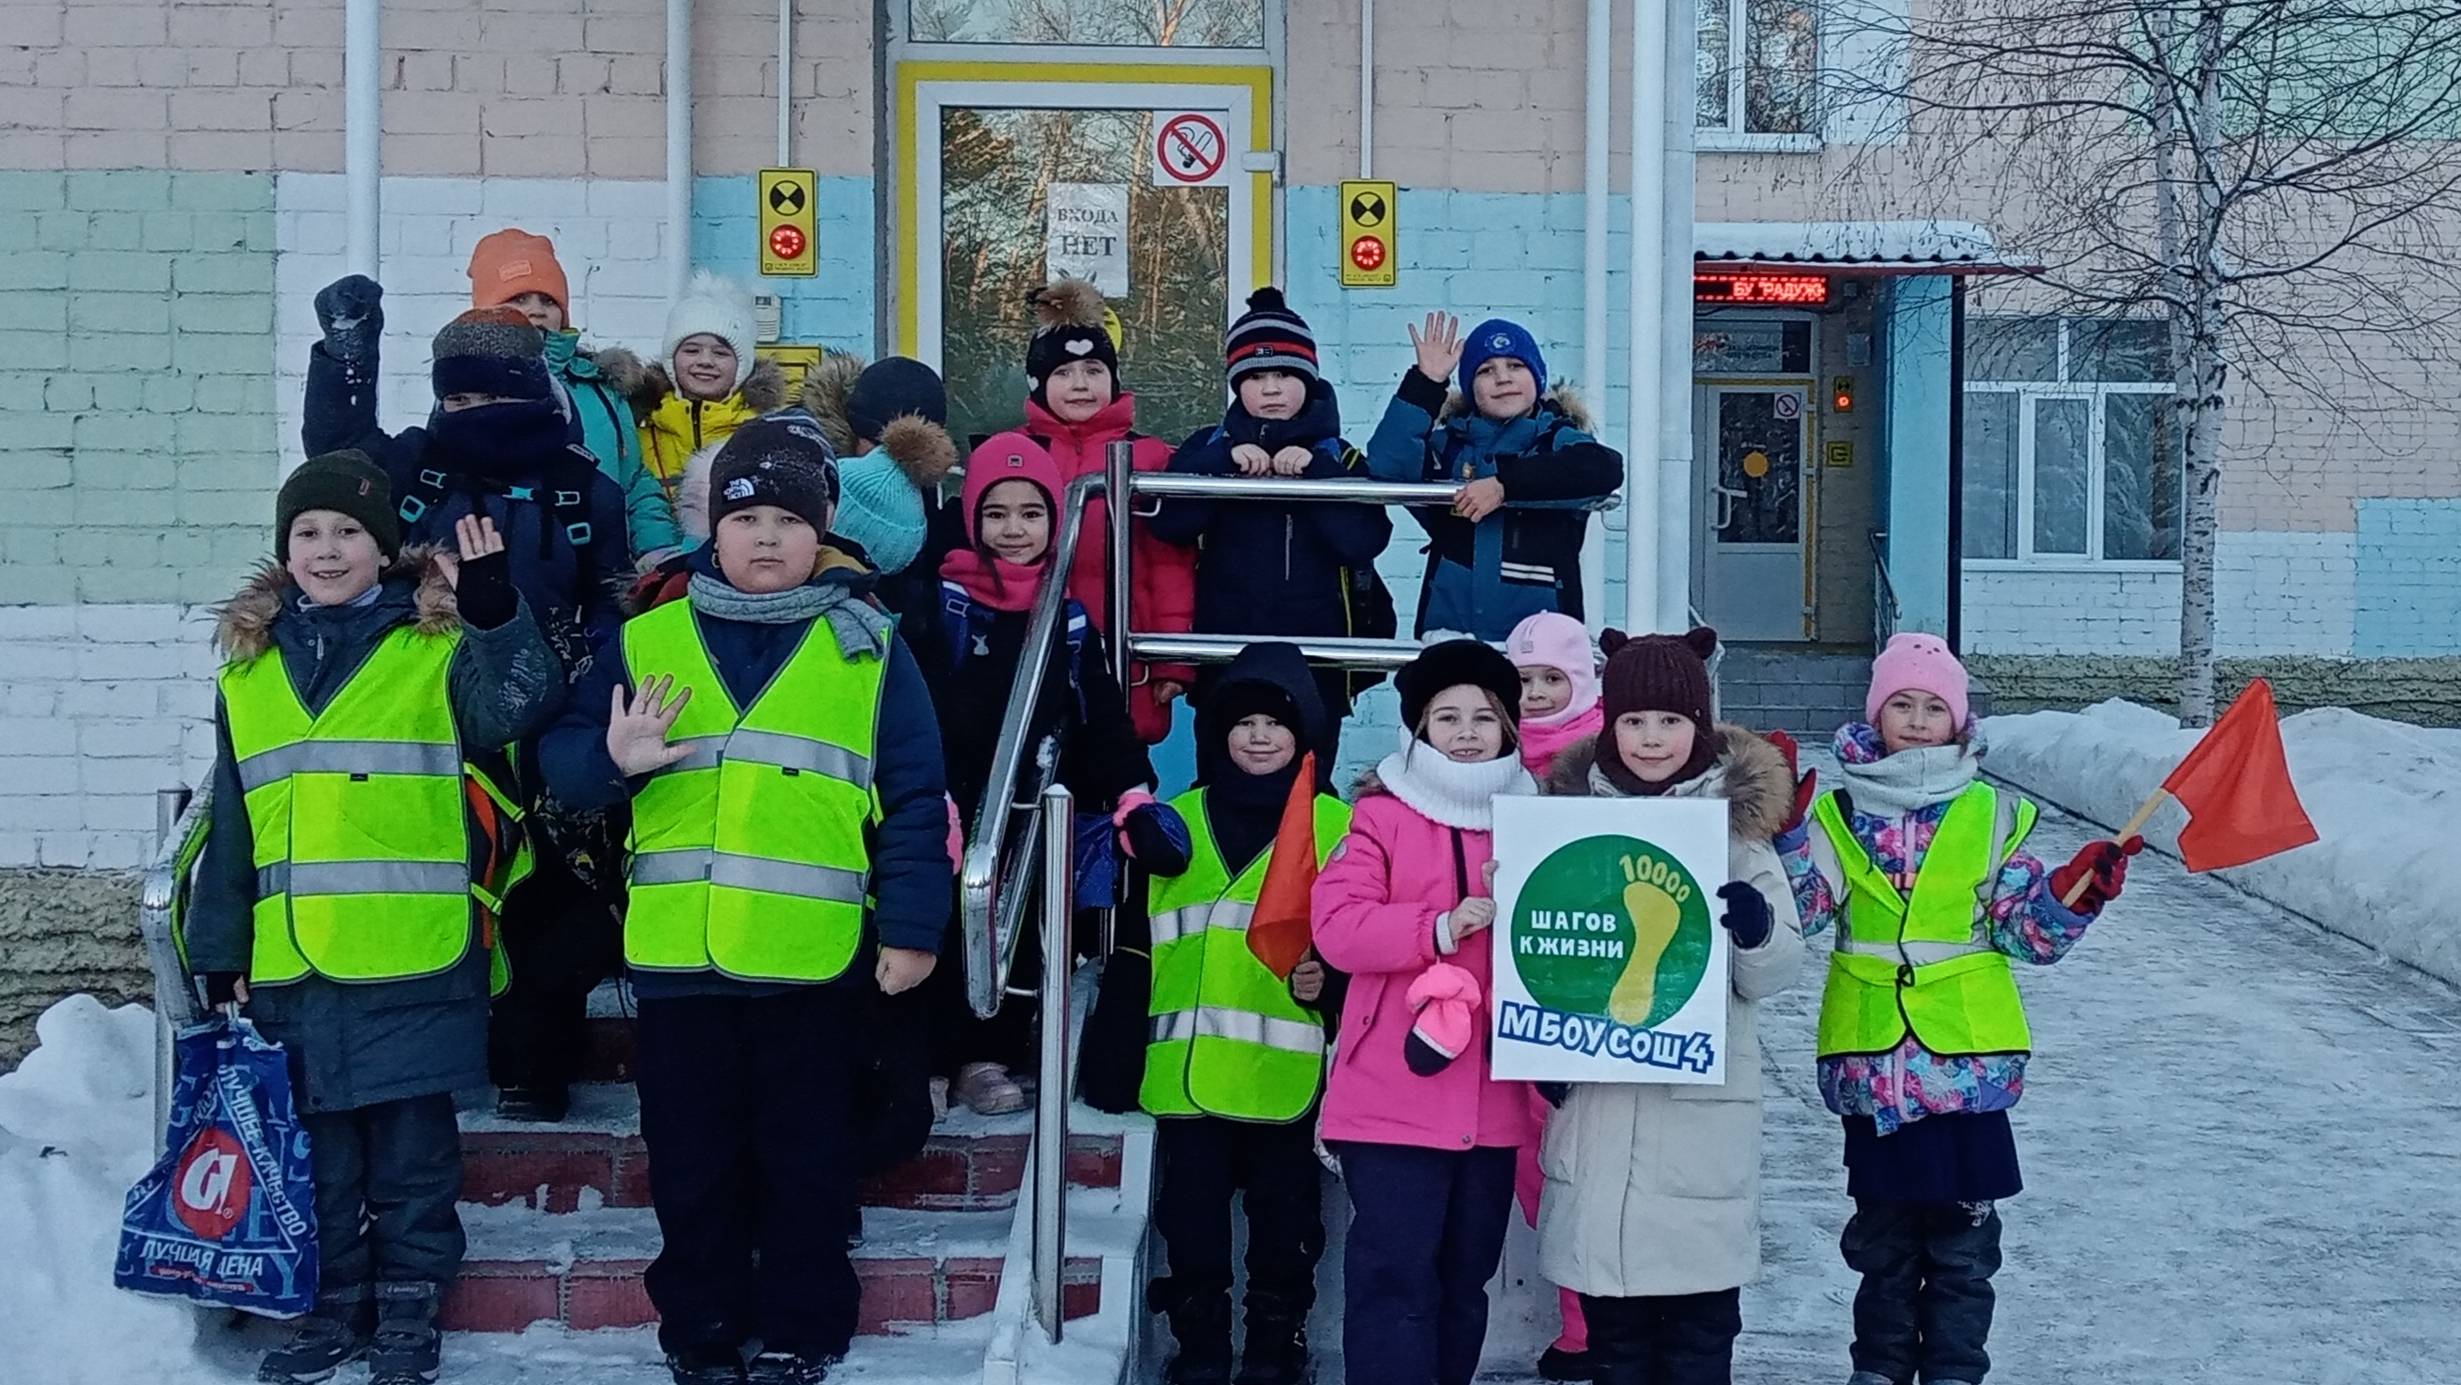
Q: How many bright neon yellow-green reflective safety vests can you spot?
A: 4